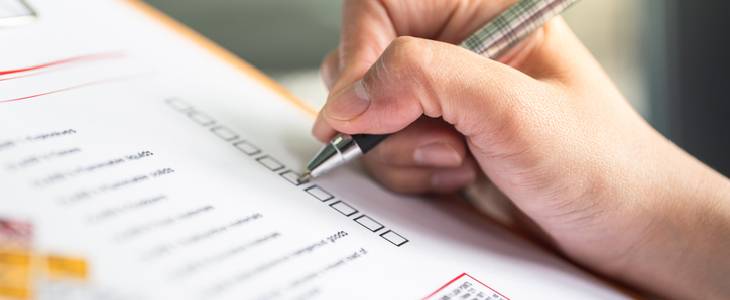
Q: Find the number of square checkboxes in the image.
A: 10